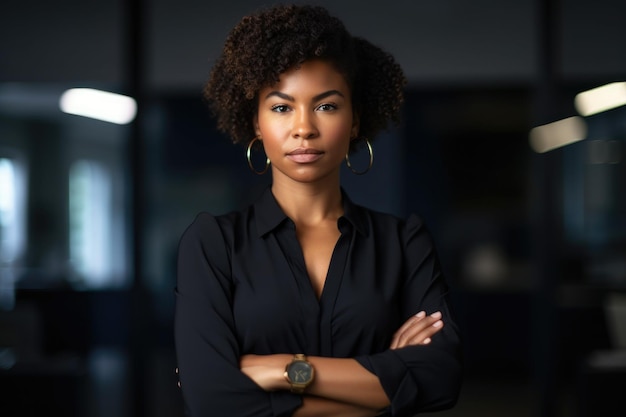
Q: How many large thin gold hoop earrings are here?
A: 2